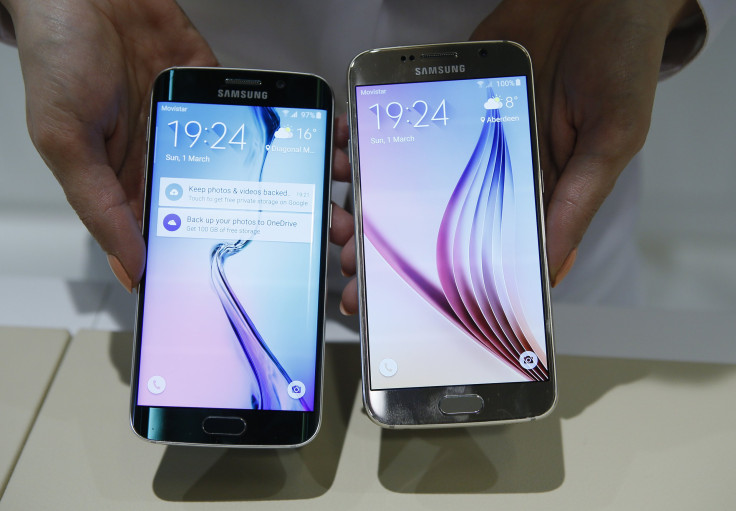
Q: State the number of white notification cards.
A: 2